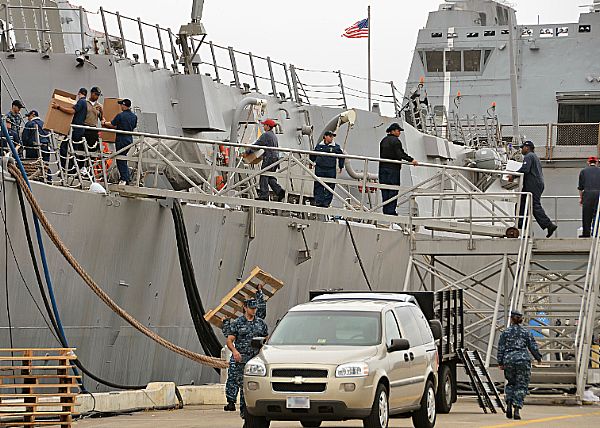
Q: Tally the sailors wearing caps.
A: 12